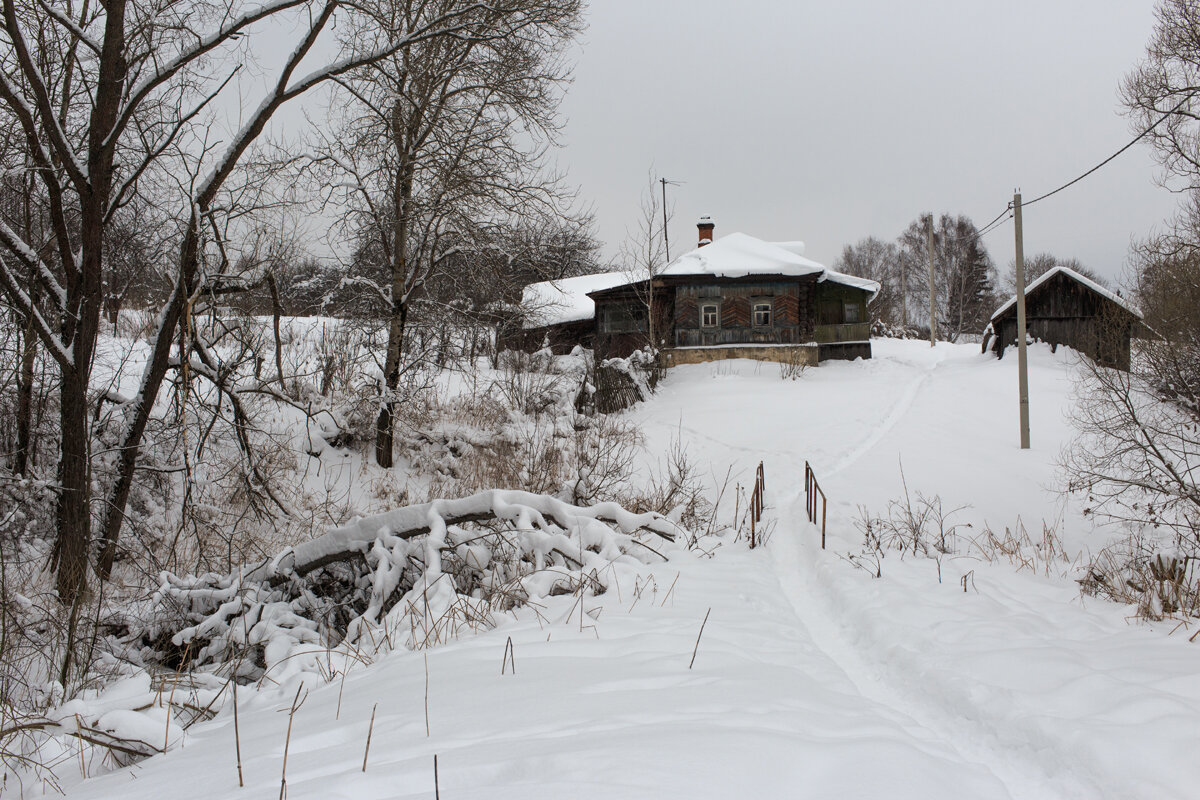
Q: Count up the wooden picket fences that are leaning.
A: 1